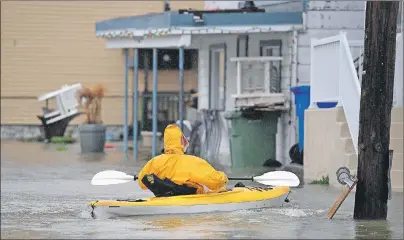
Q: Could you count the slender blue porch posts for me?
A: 4